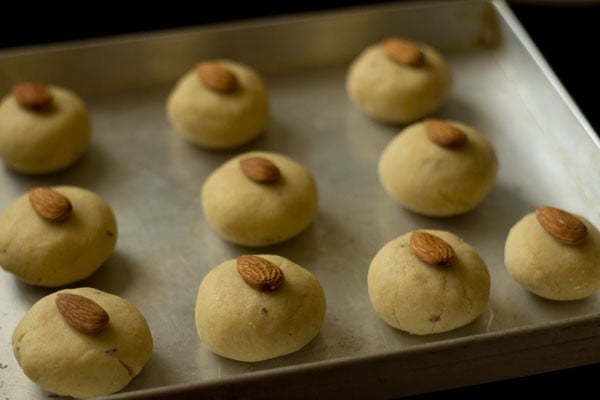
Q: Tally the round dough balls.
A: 10